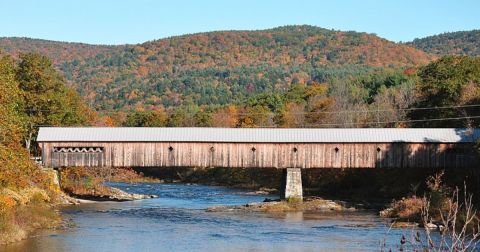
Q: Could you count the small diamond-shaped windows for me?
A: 6